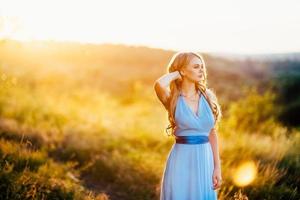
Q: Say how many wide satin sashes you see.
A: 1